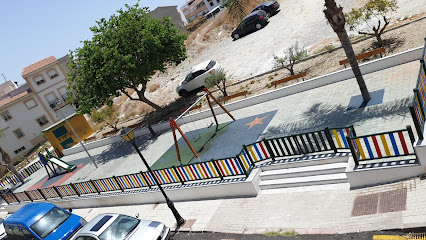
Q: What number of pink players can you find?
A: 0